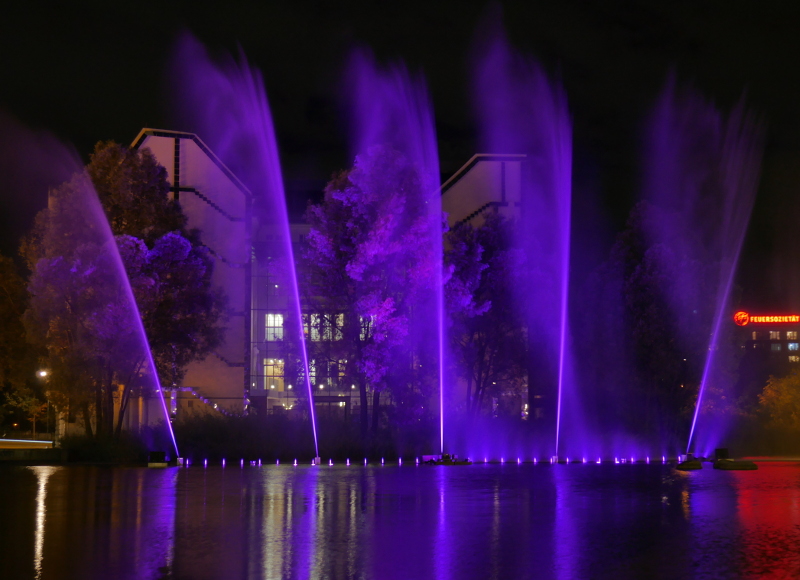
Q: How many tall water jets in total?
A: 5